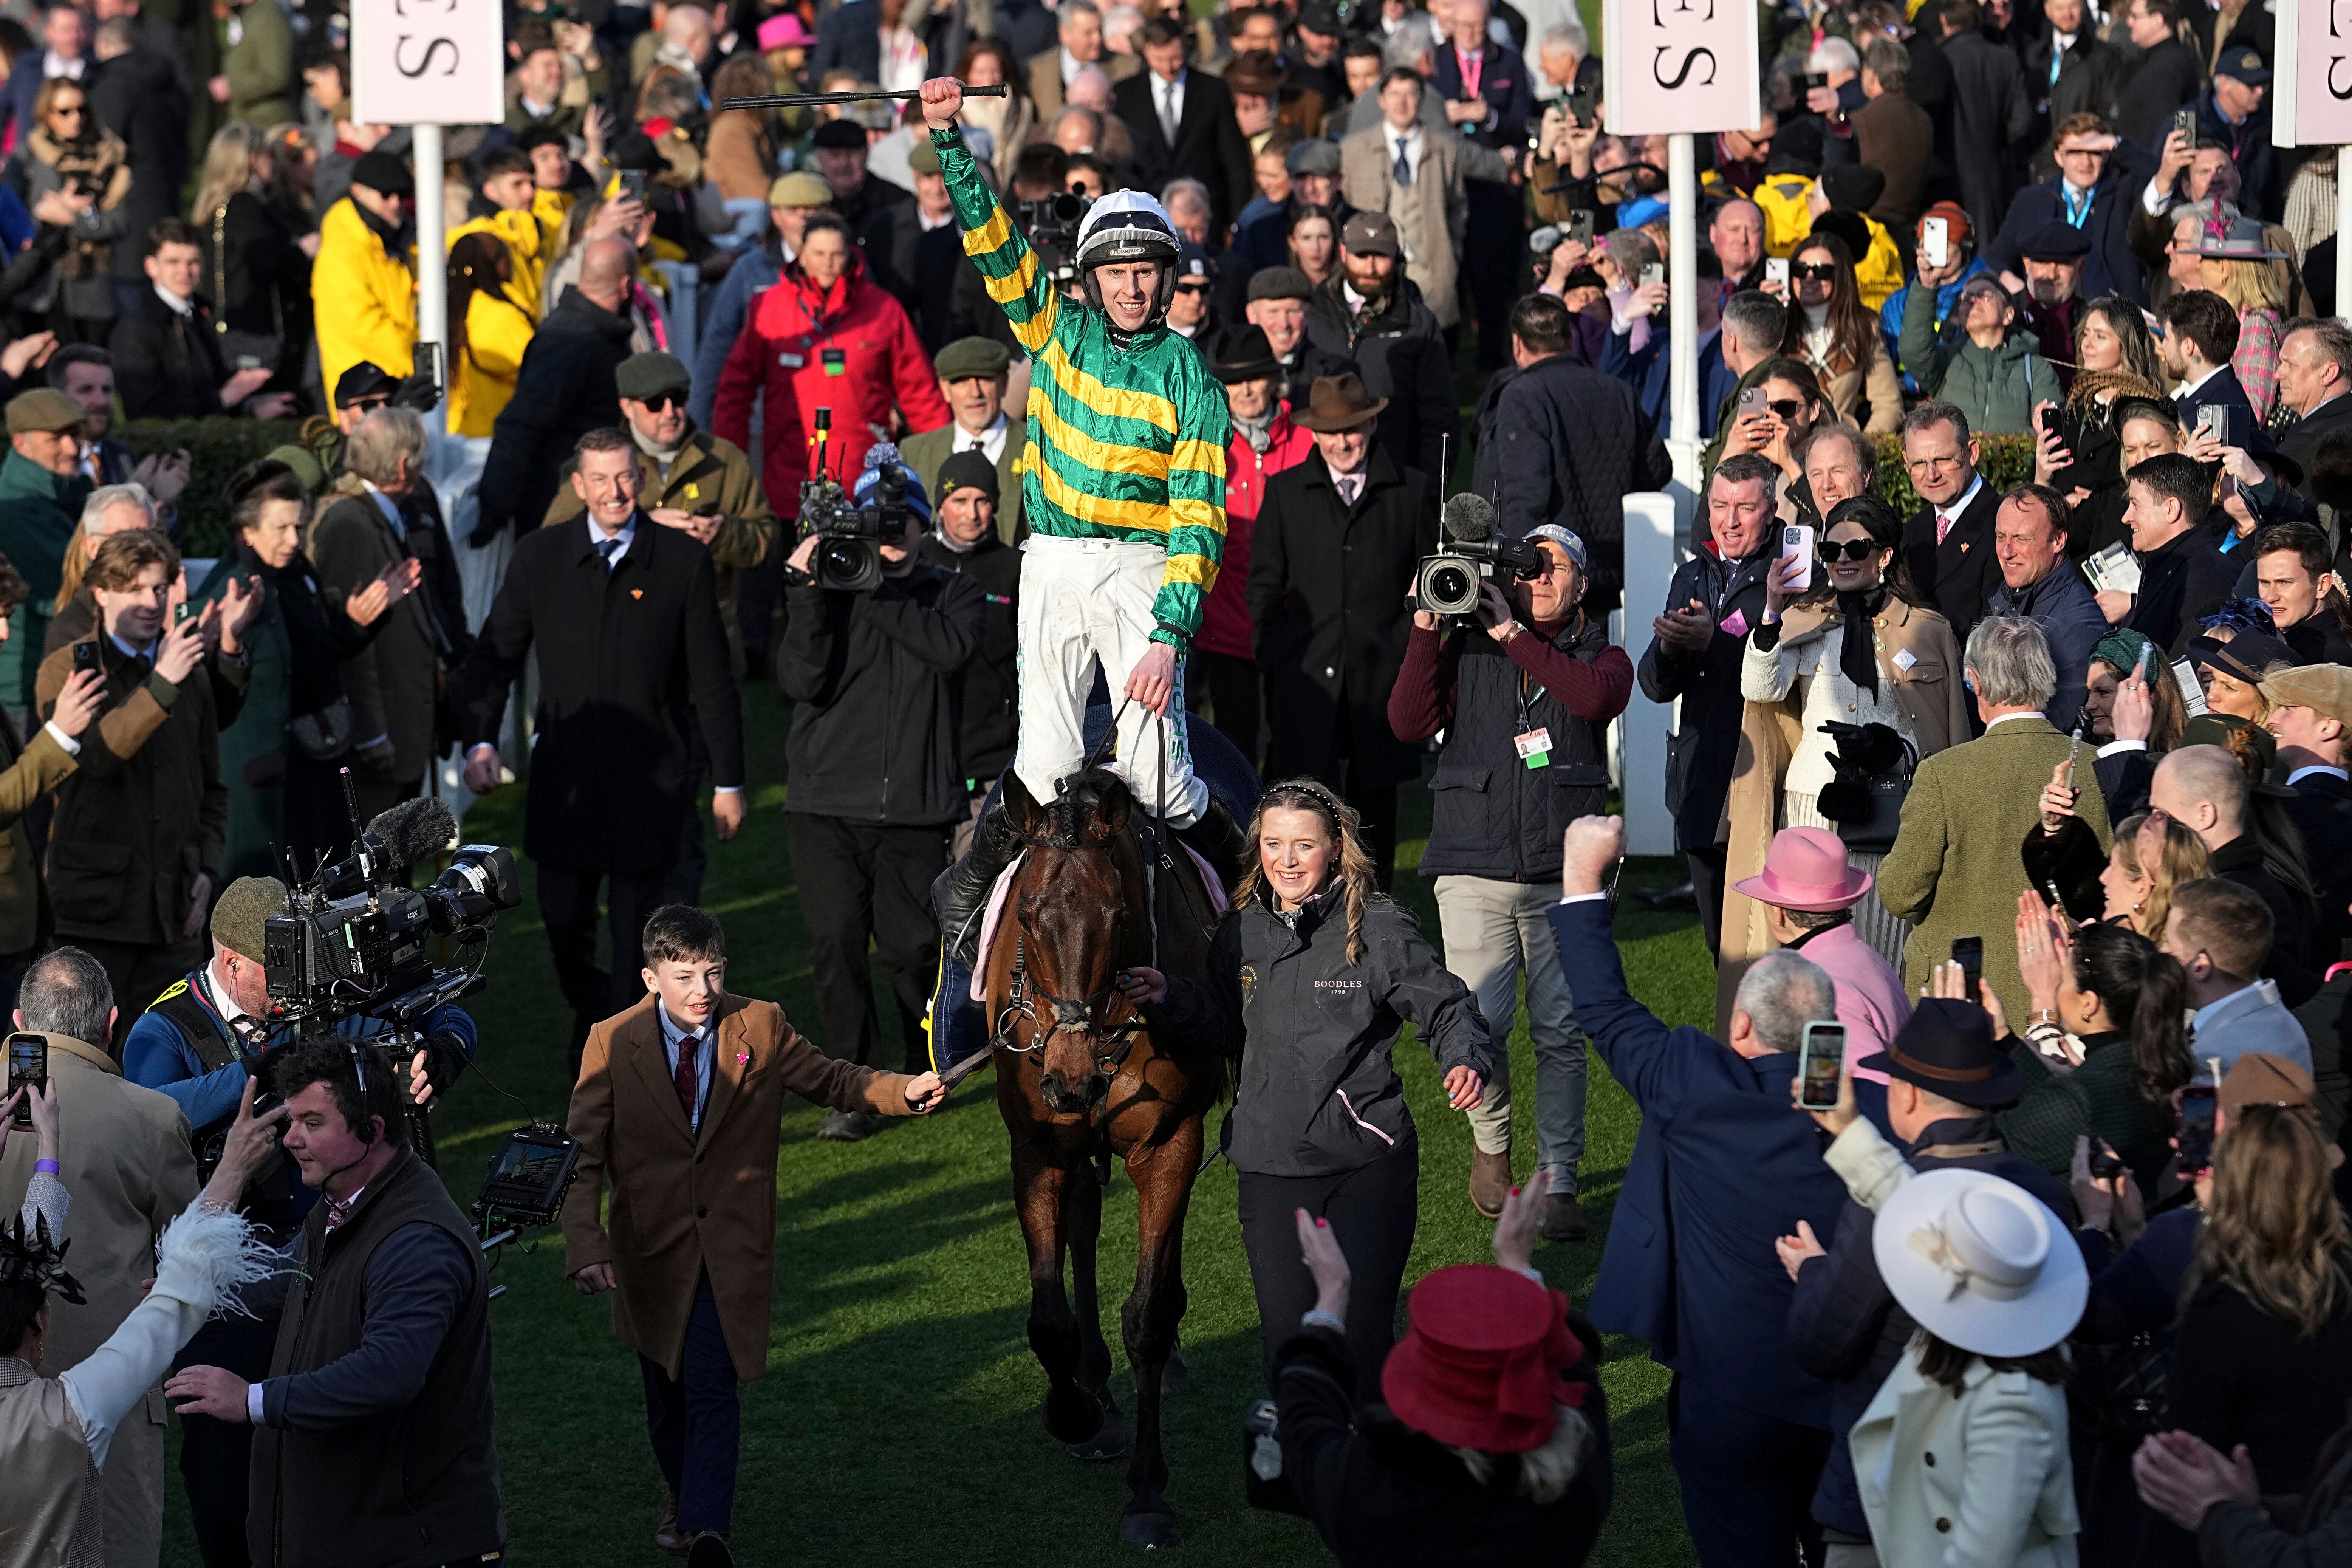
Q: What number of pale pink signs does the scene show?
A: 3